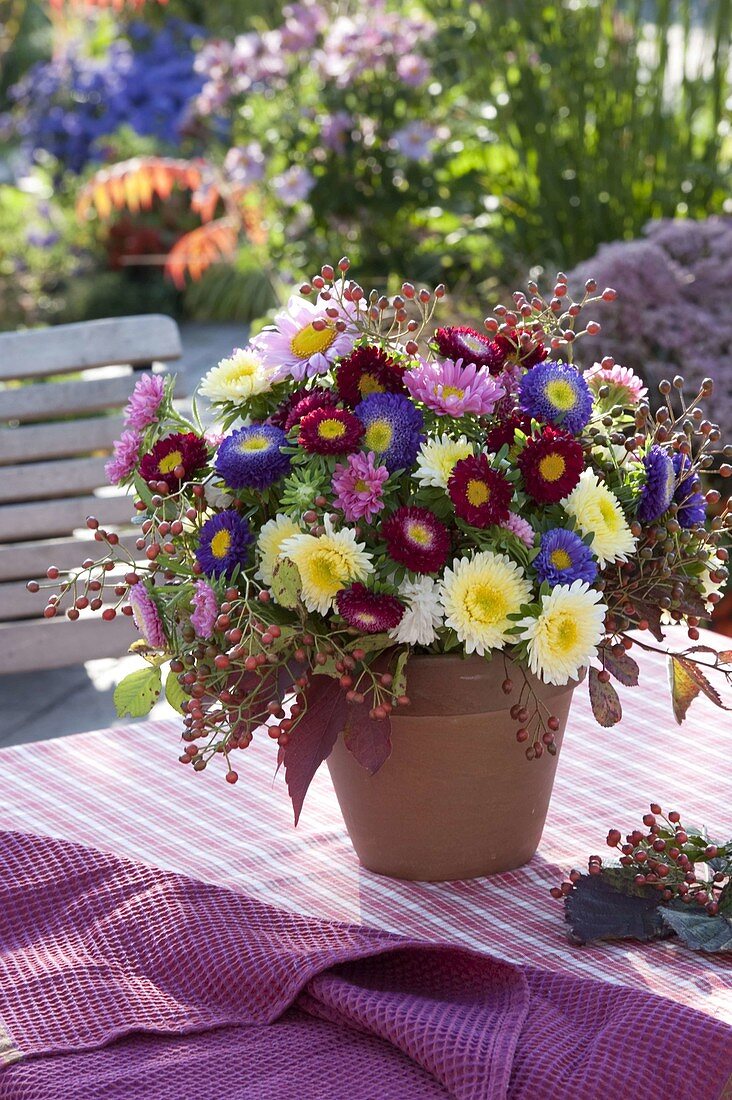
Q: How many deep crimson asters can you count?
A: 11